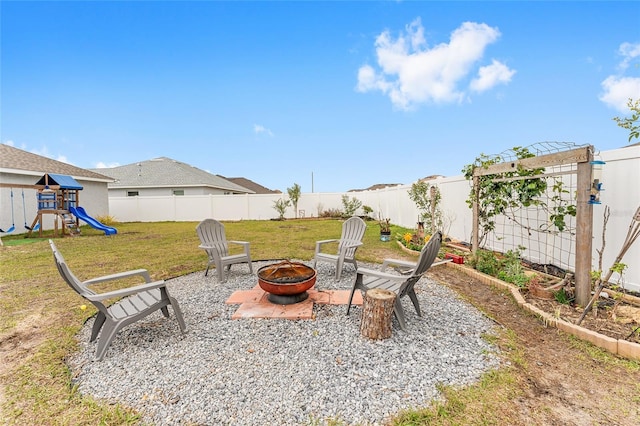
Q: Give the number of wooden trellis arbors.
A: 1